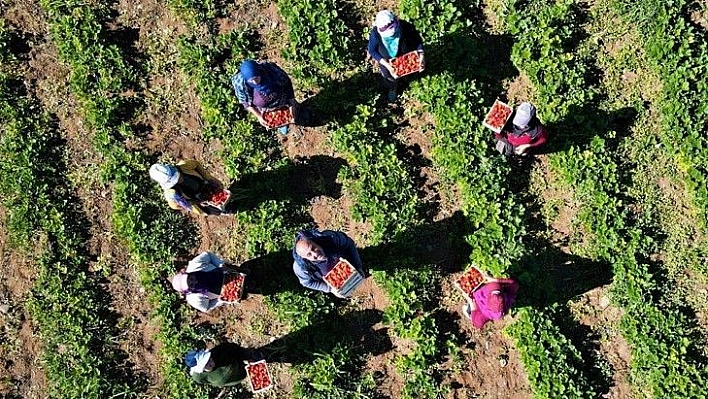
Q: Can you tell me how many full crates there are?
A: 8